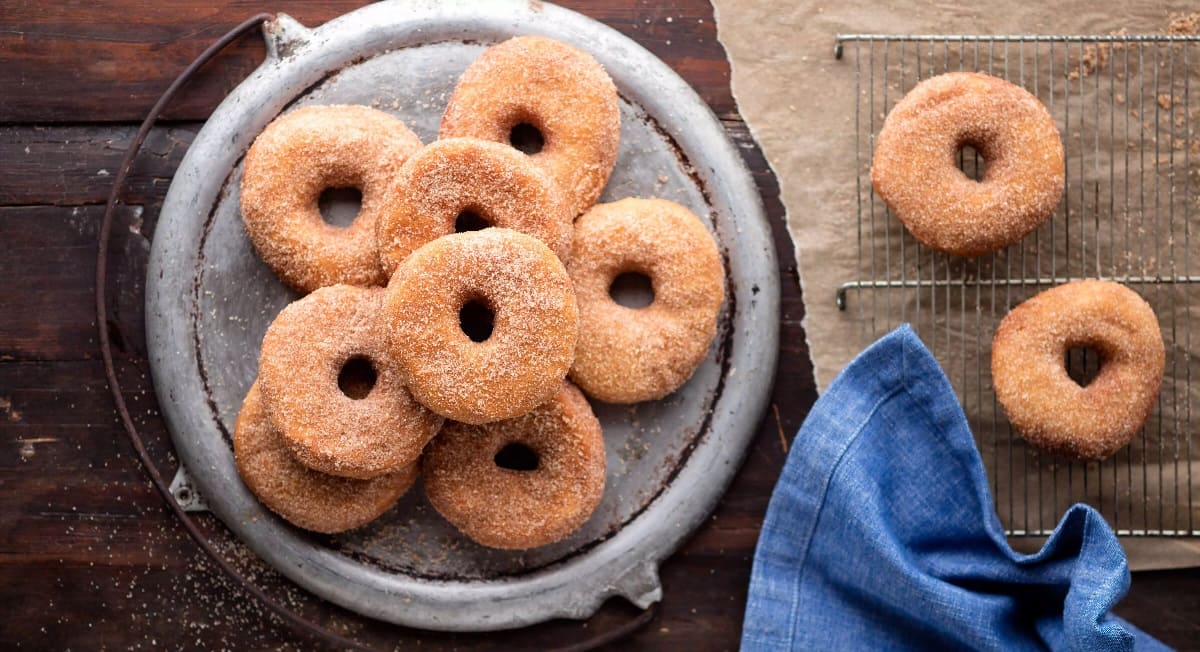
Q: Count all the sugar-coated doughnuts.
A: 10